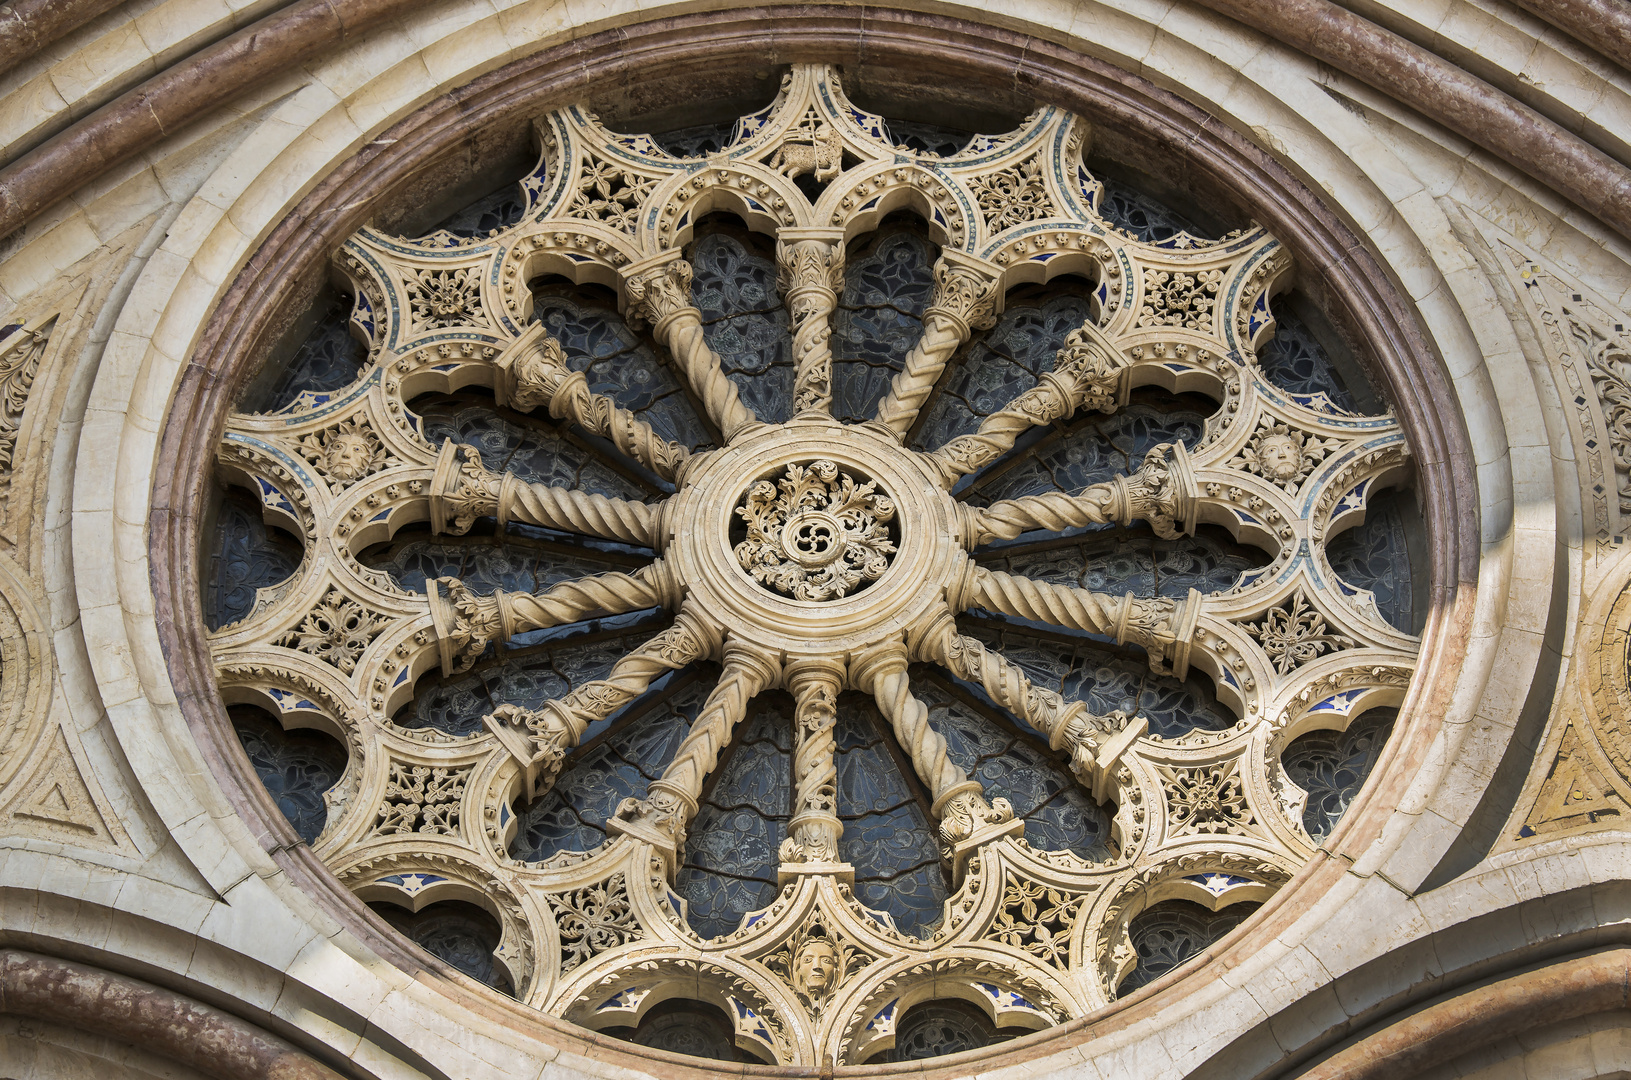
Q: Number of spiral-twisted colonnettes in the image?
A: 14